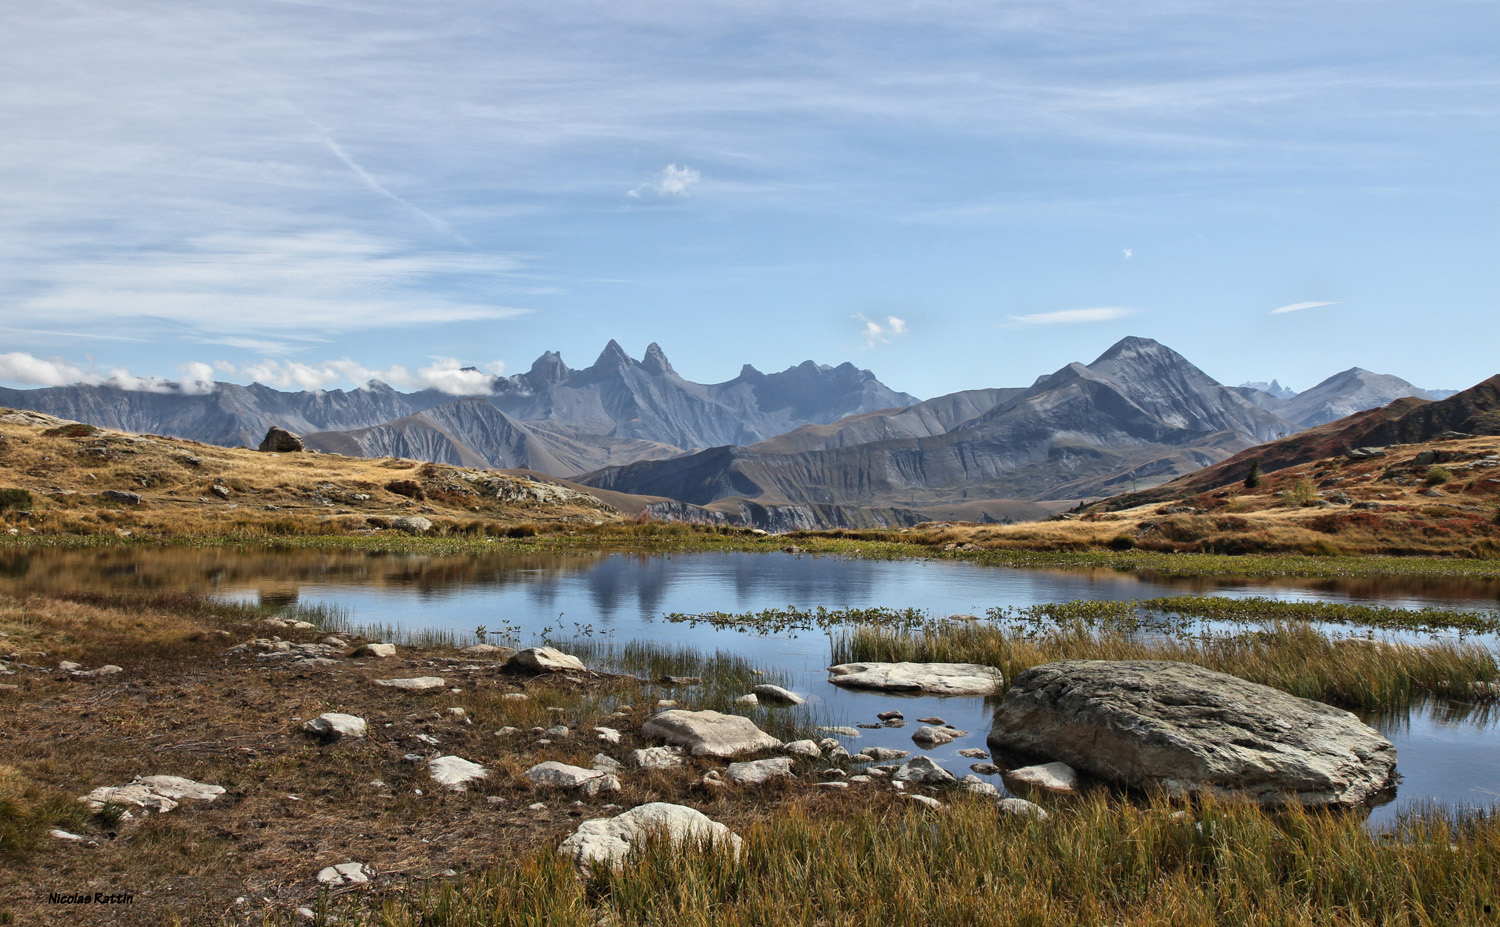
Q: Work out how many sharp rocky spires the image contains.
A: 3